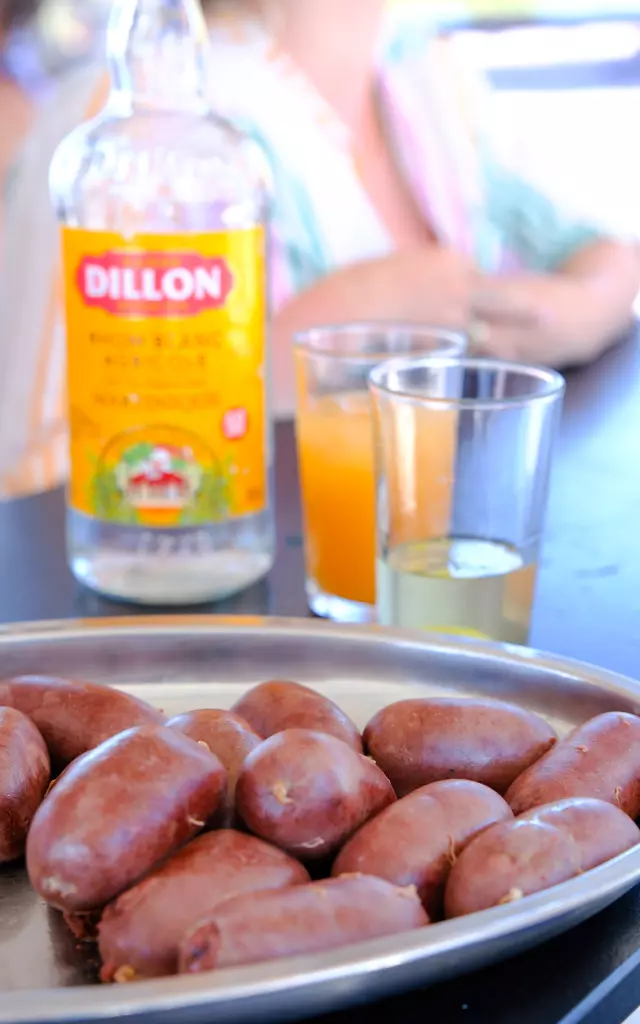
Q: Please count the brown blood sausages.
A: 12